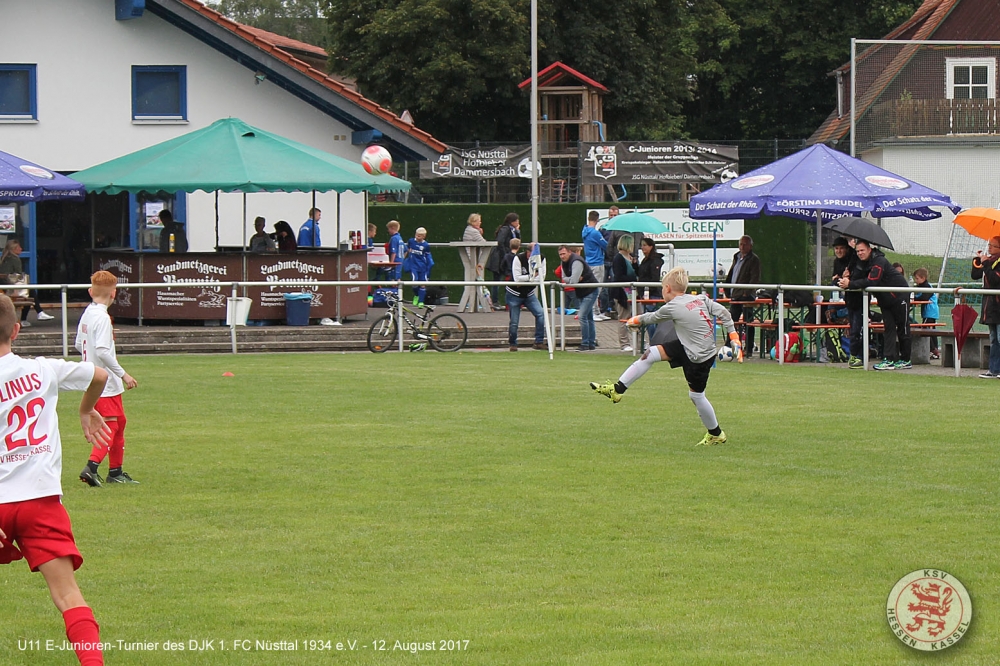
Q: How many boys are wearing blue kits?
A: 3